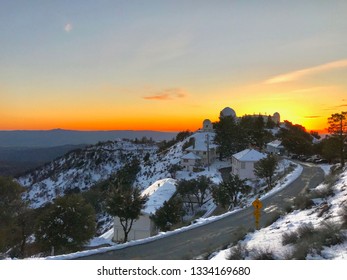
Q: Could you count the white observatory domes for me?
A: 3